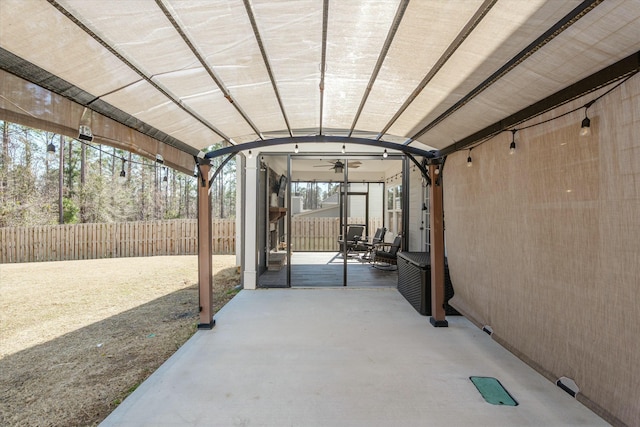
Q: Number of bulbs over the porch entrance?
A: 4